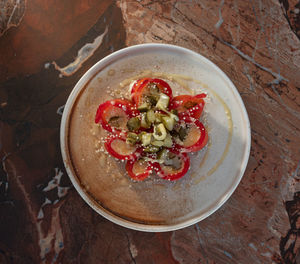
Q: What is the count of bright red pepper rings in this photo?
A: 7